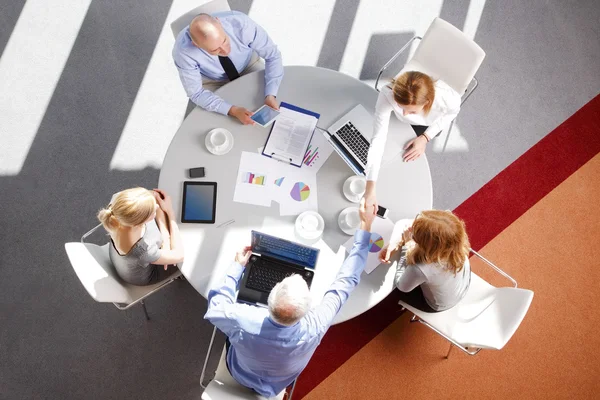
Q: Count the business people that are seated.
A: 5